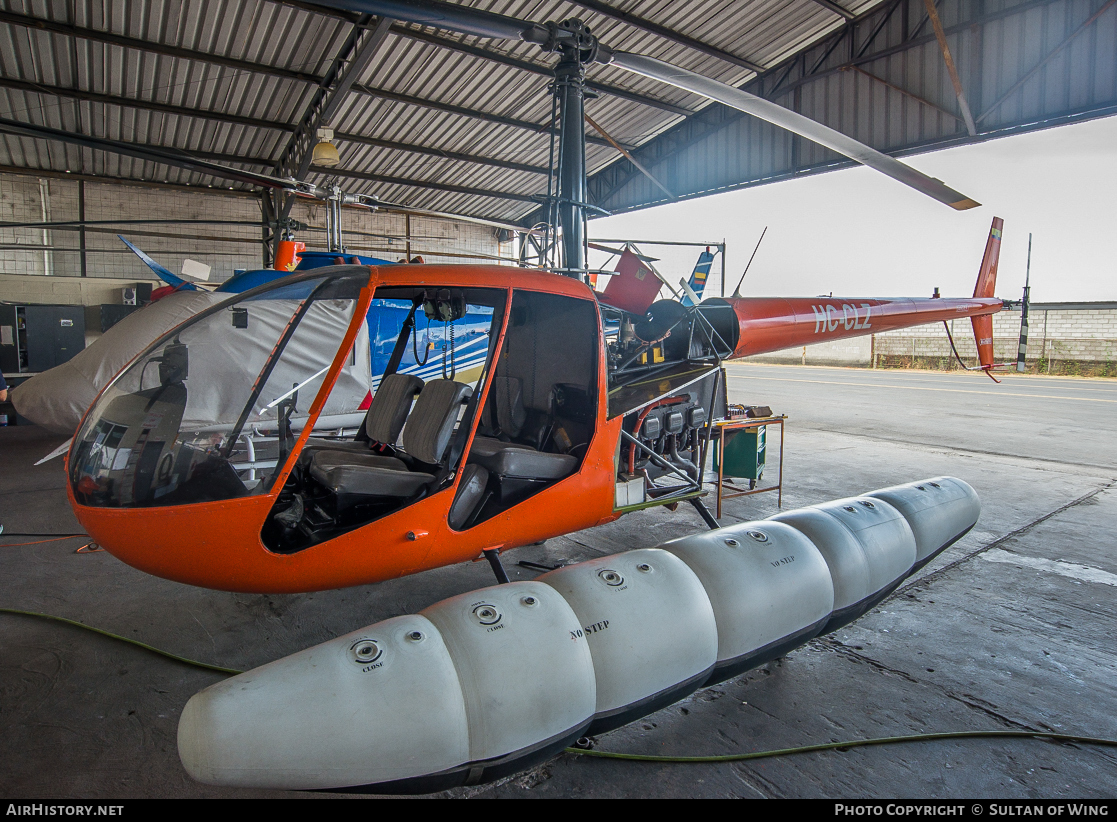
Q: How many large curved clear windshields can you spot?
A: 1